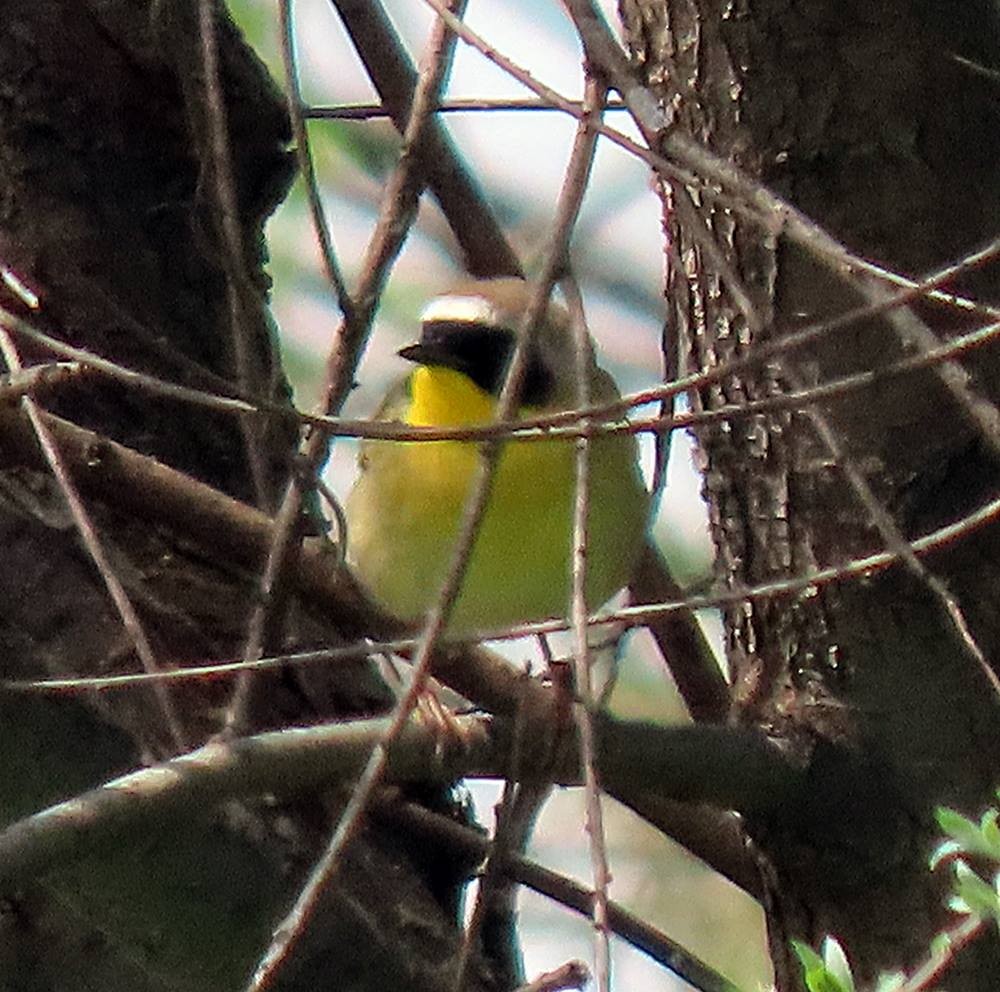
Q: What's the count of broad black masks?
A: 1